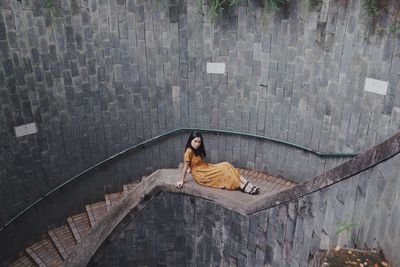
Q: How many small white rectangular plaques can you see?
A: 3